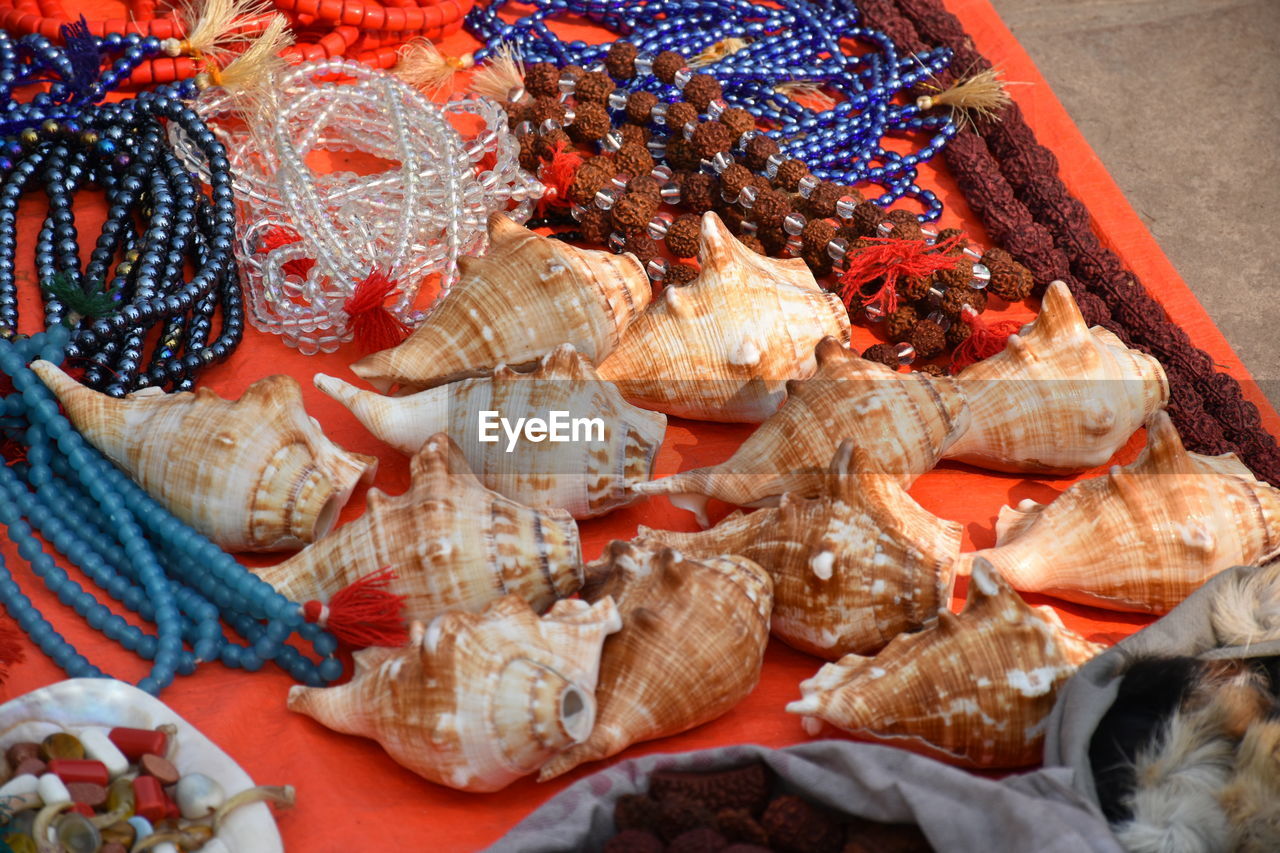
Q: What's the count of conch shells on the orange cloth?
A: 12